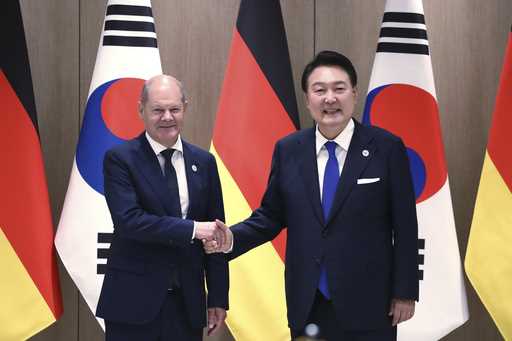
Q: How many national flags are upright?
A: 5